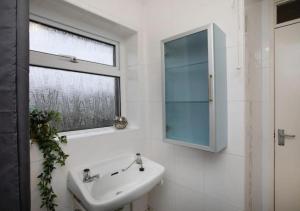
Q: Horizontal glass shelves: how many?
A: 2